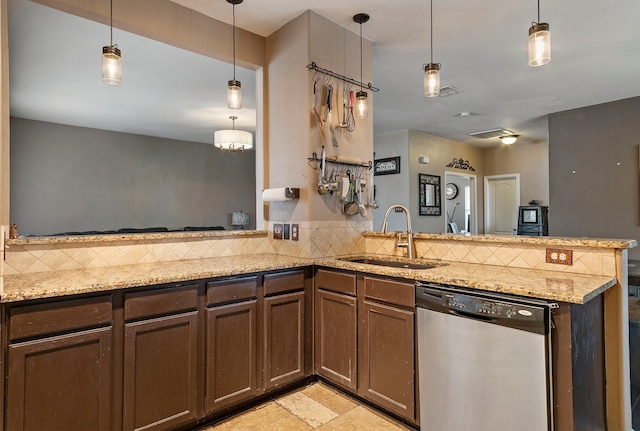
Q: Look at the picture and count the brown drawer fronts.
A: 6